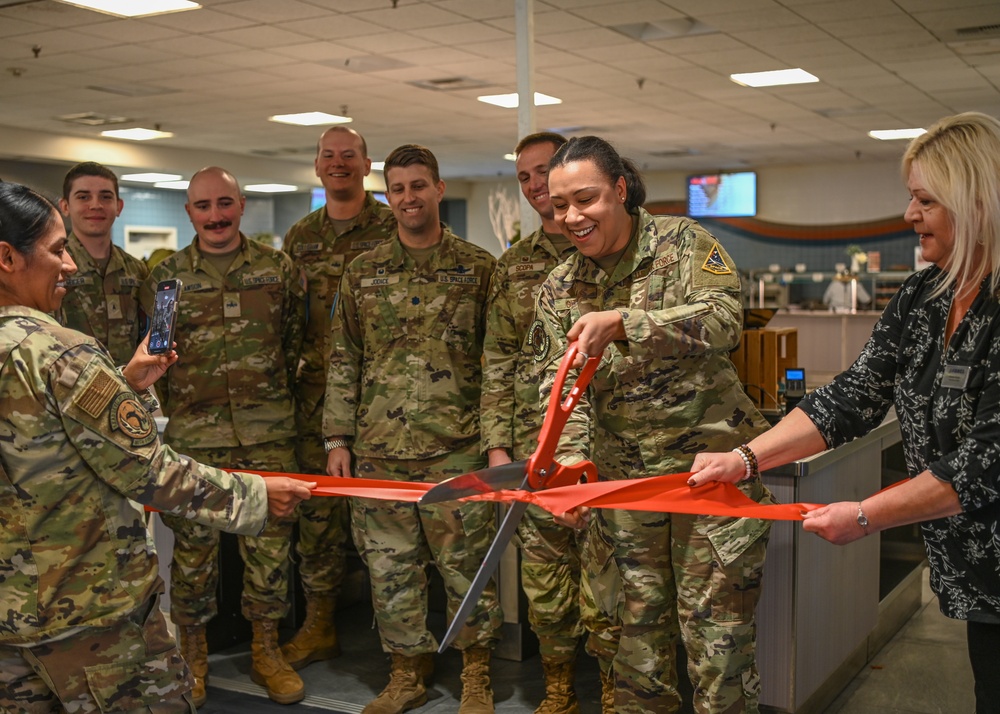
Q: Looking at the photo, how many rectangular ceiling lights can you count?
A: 11